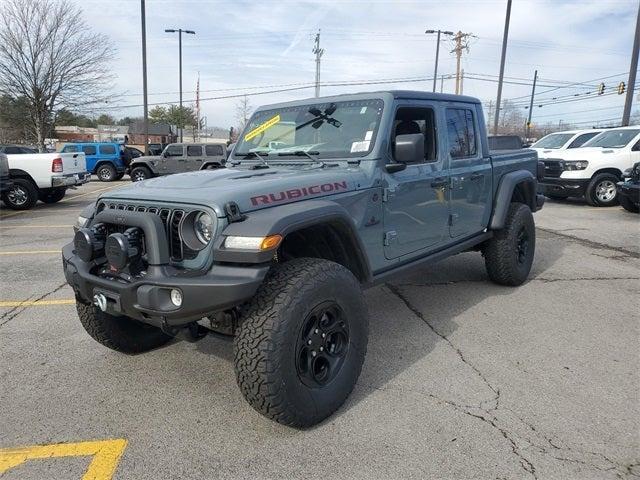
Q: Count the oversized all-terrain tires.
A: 3